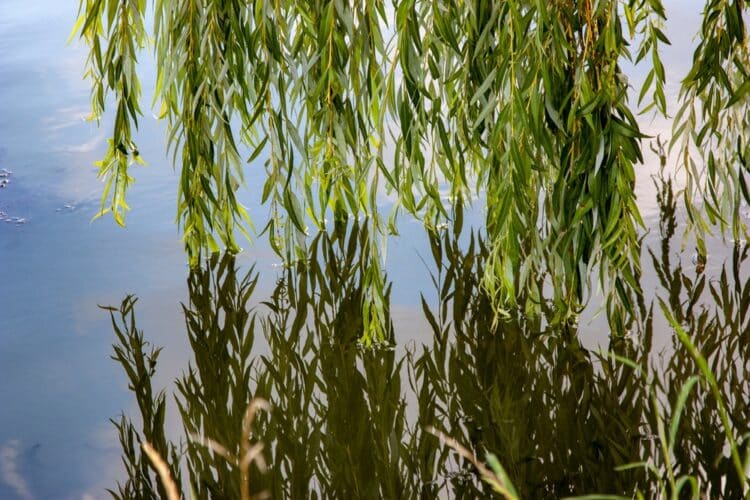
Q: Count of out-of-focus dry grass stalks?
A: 3